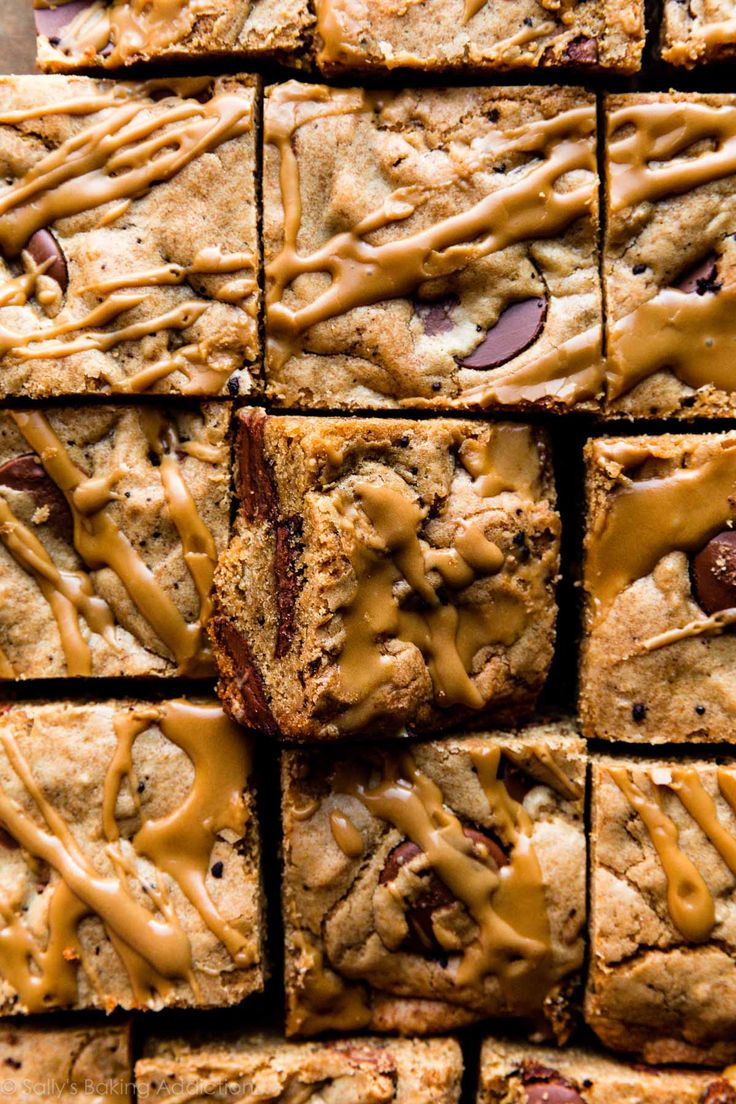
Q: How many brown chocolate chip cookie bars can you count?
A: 15